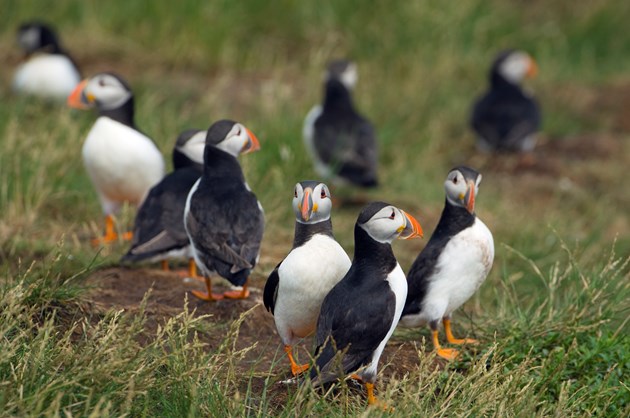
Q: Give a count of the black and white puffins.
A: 9